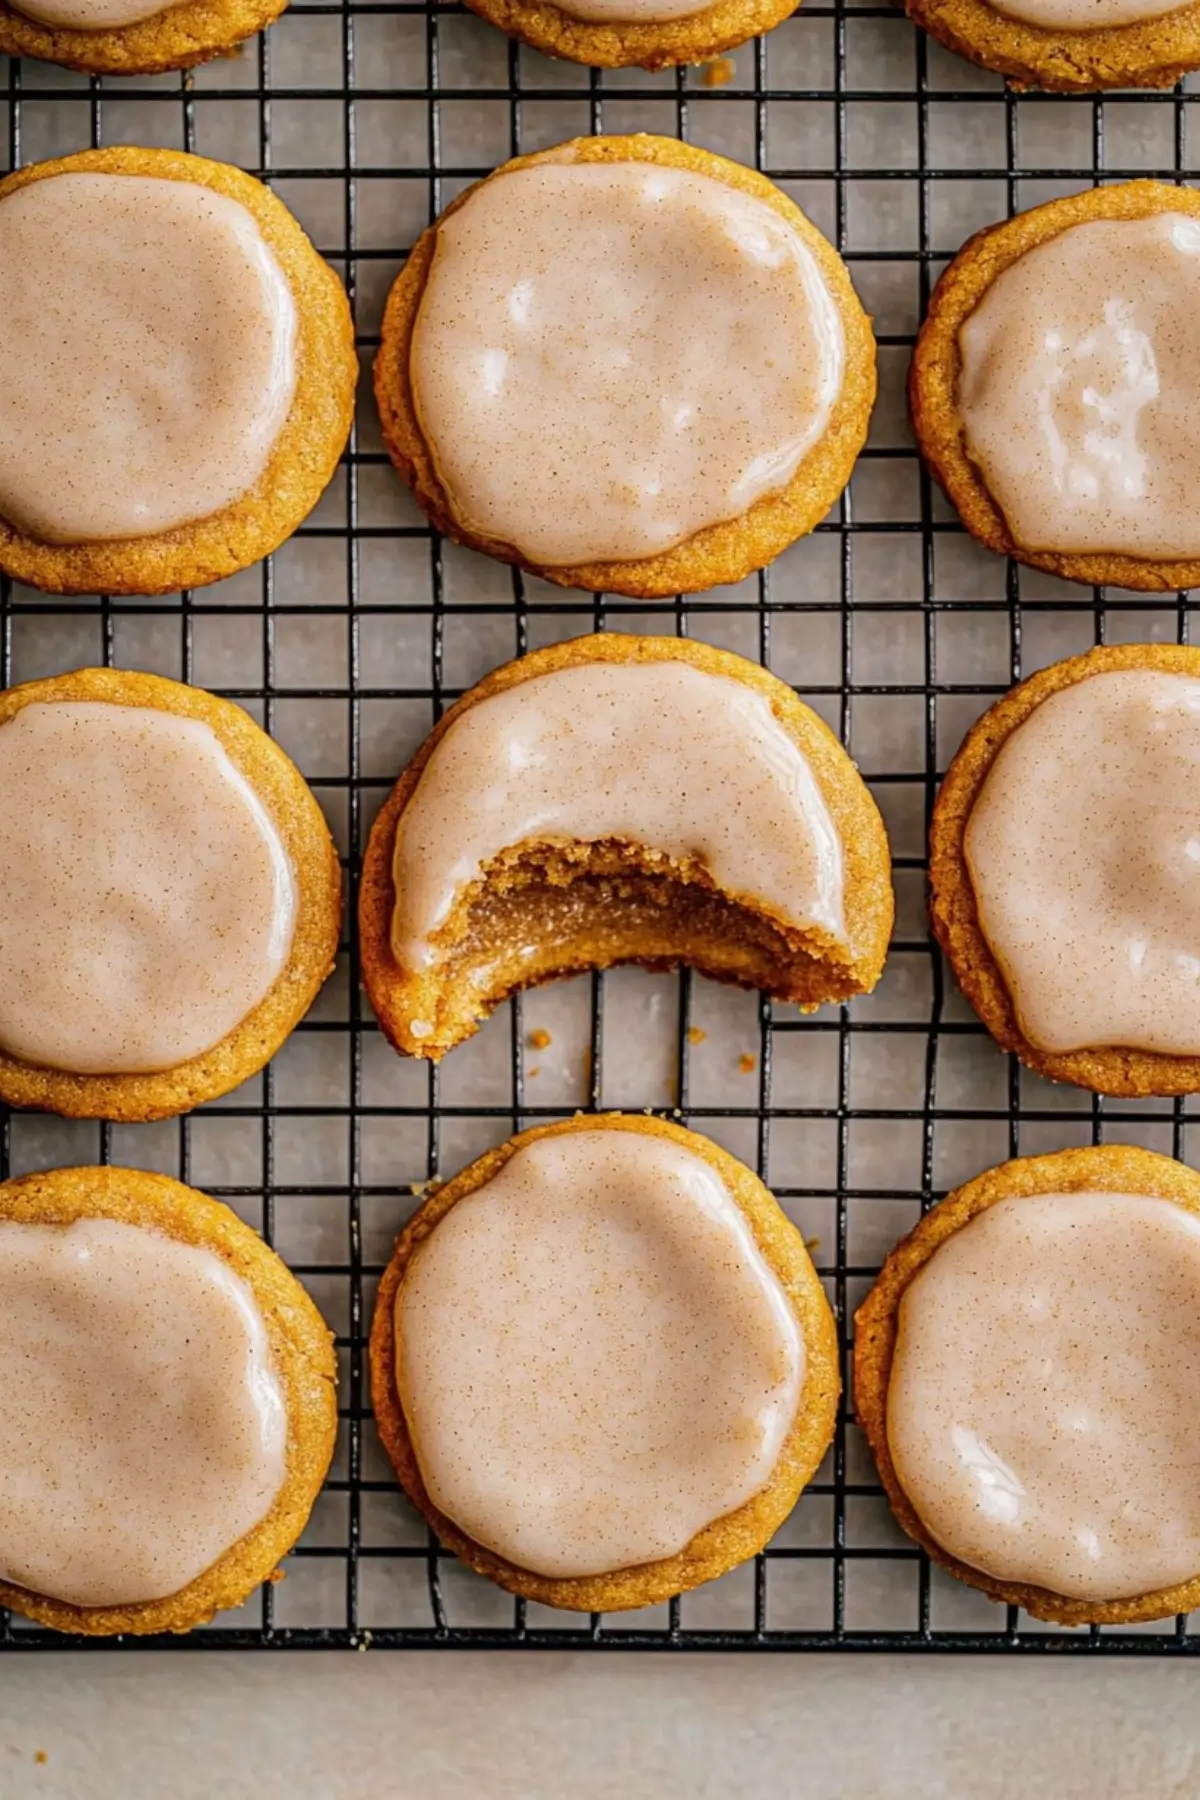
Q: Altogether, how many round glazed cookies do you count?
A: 12